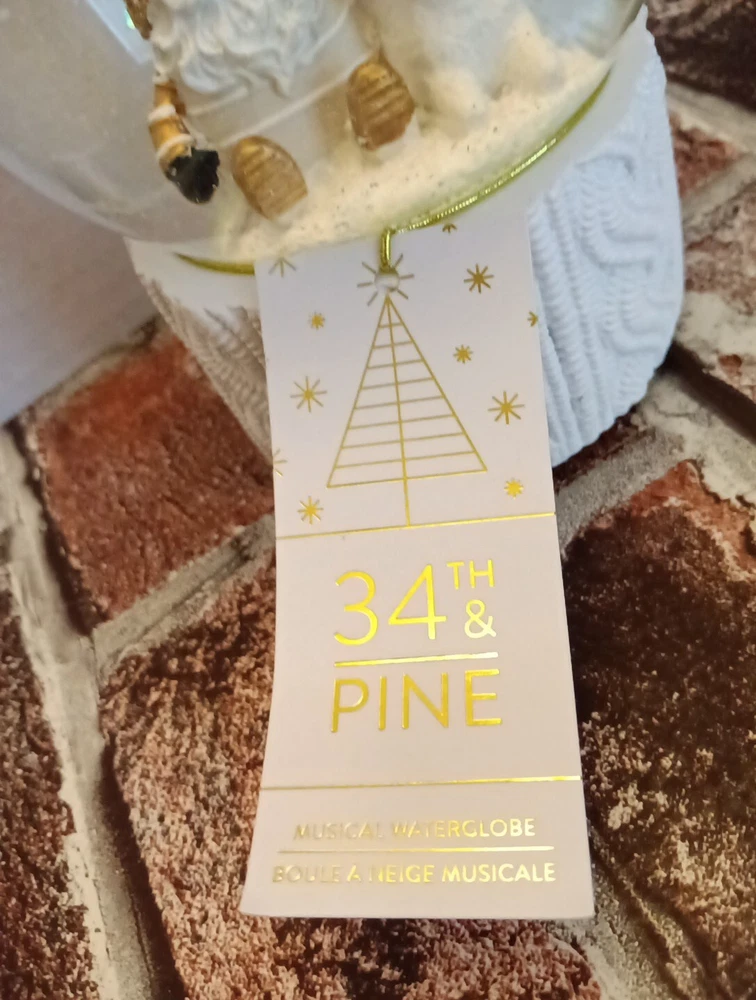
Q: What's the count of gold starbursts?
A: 12